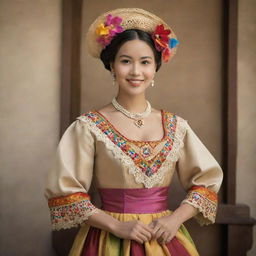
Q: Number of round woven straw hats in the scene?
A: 1